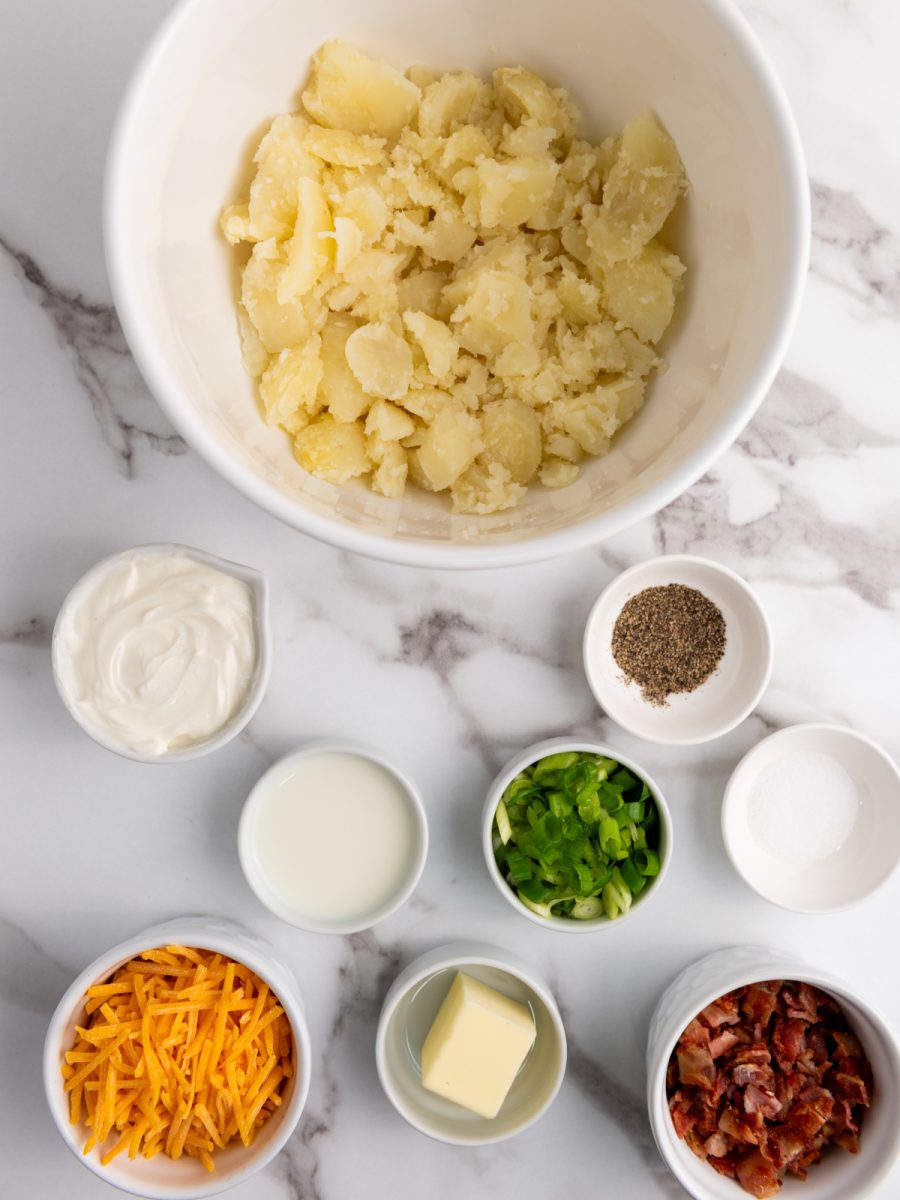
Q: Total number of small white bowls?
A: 8